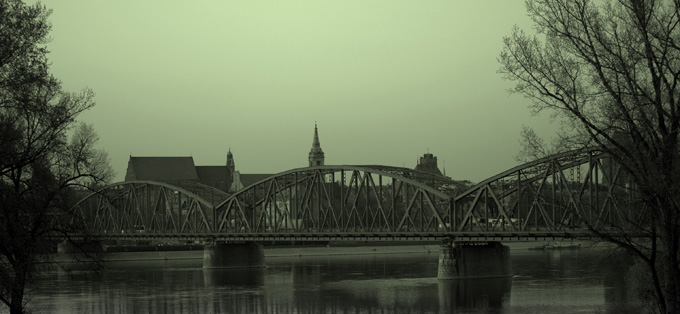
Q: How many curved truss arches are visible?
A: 3